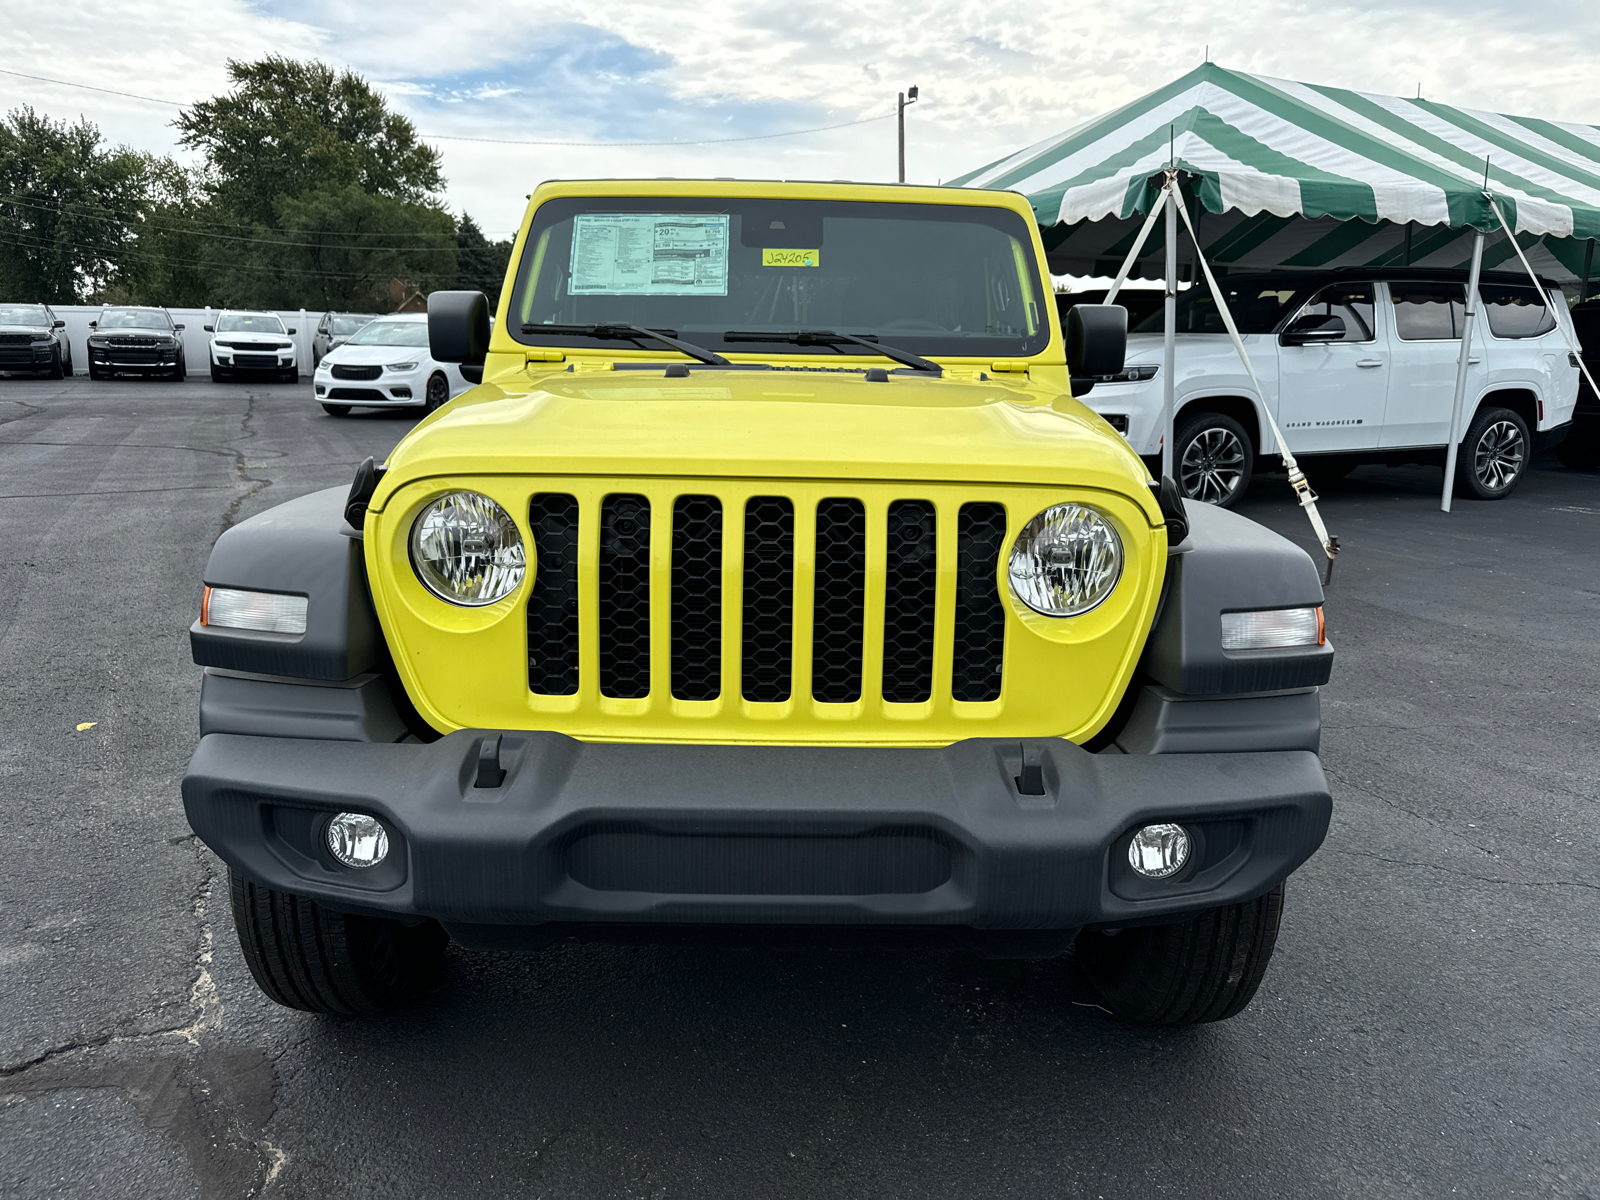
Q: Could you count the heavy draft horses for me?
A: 0